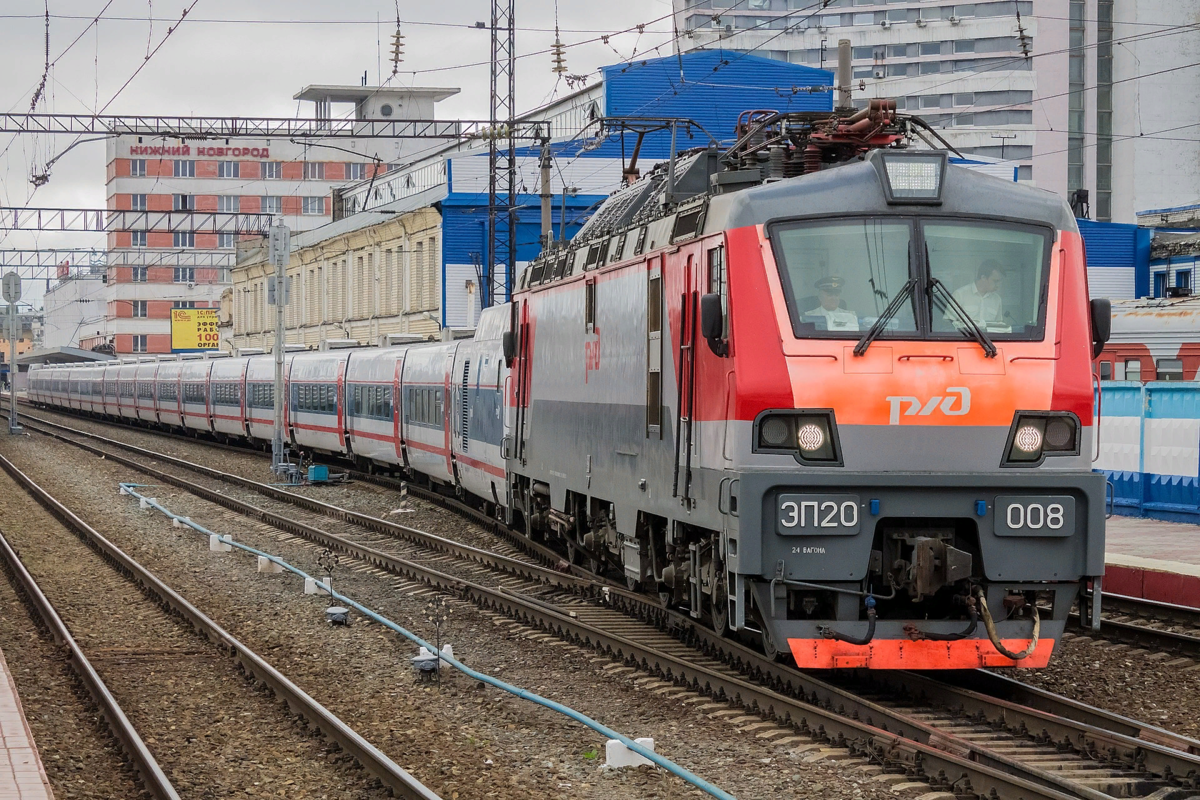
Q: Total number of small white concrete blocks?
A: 8